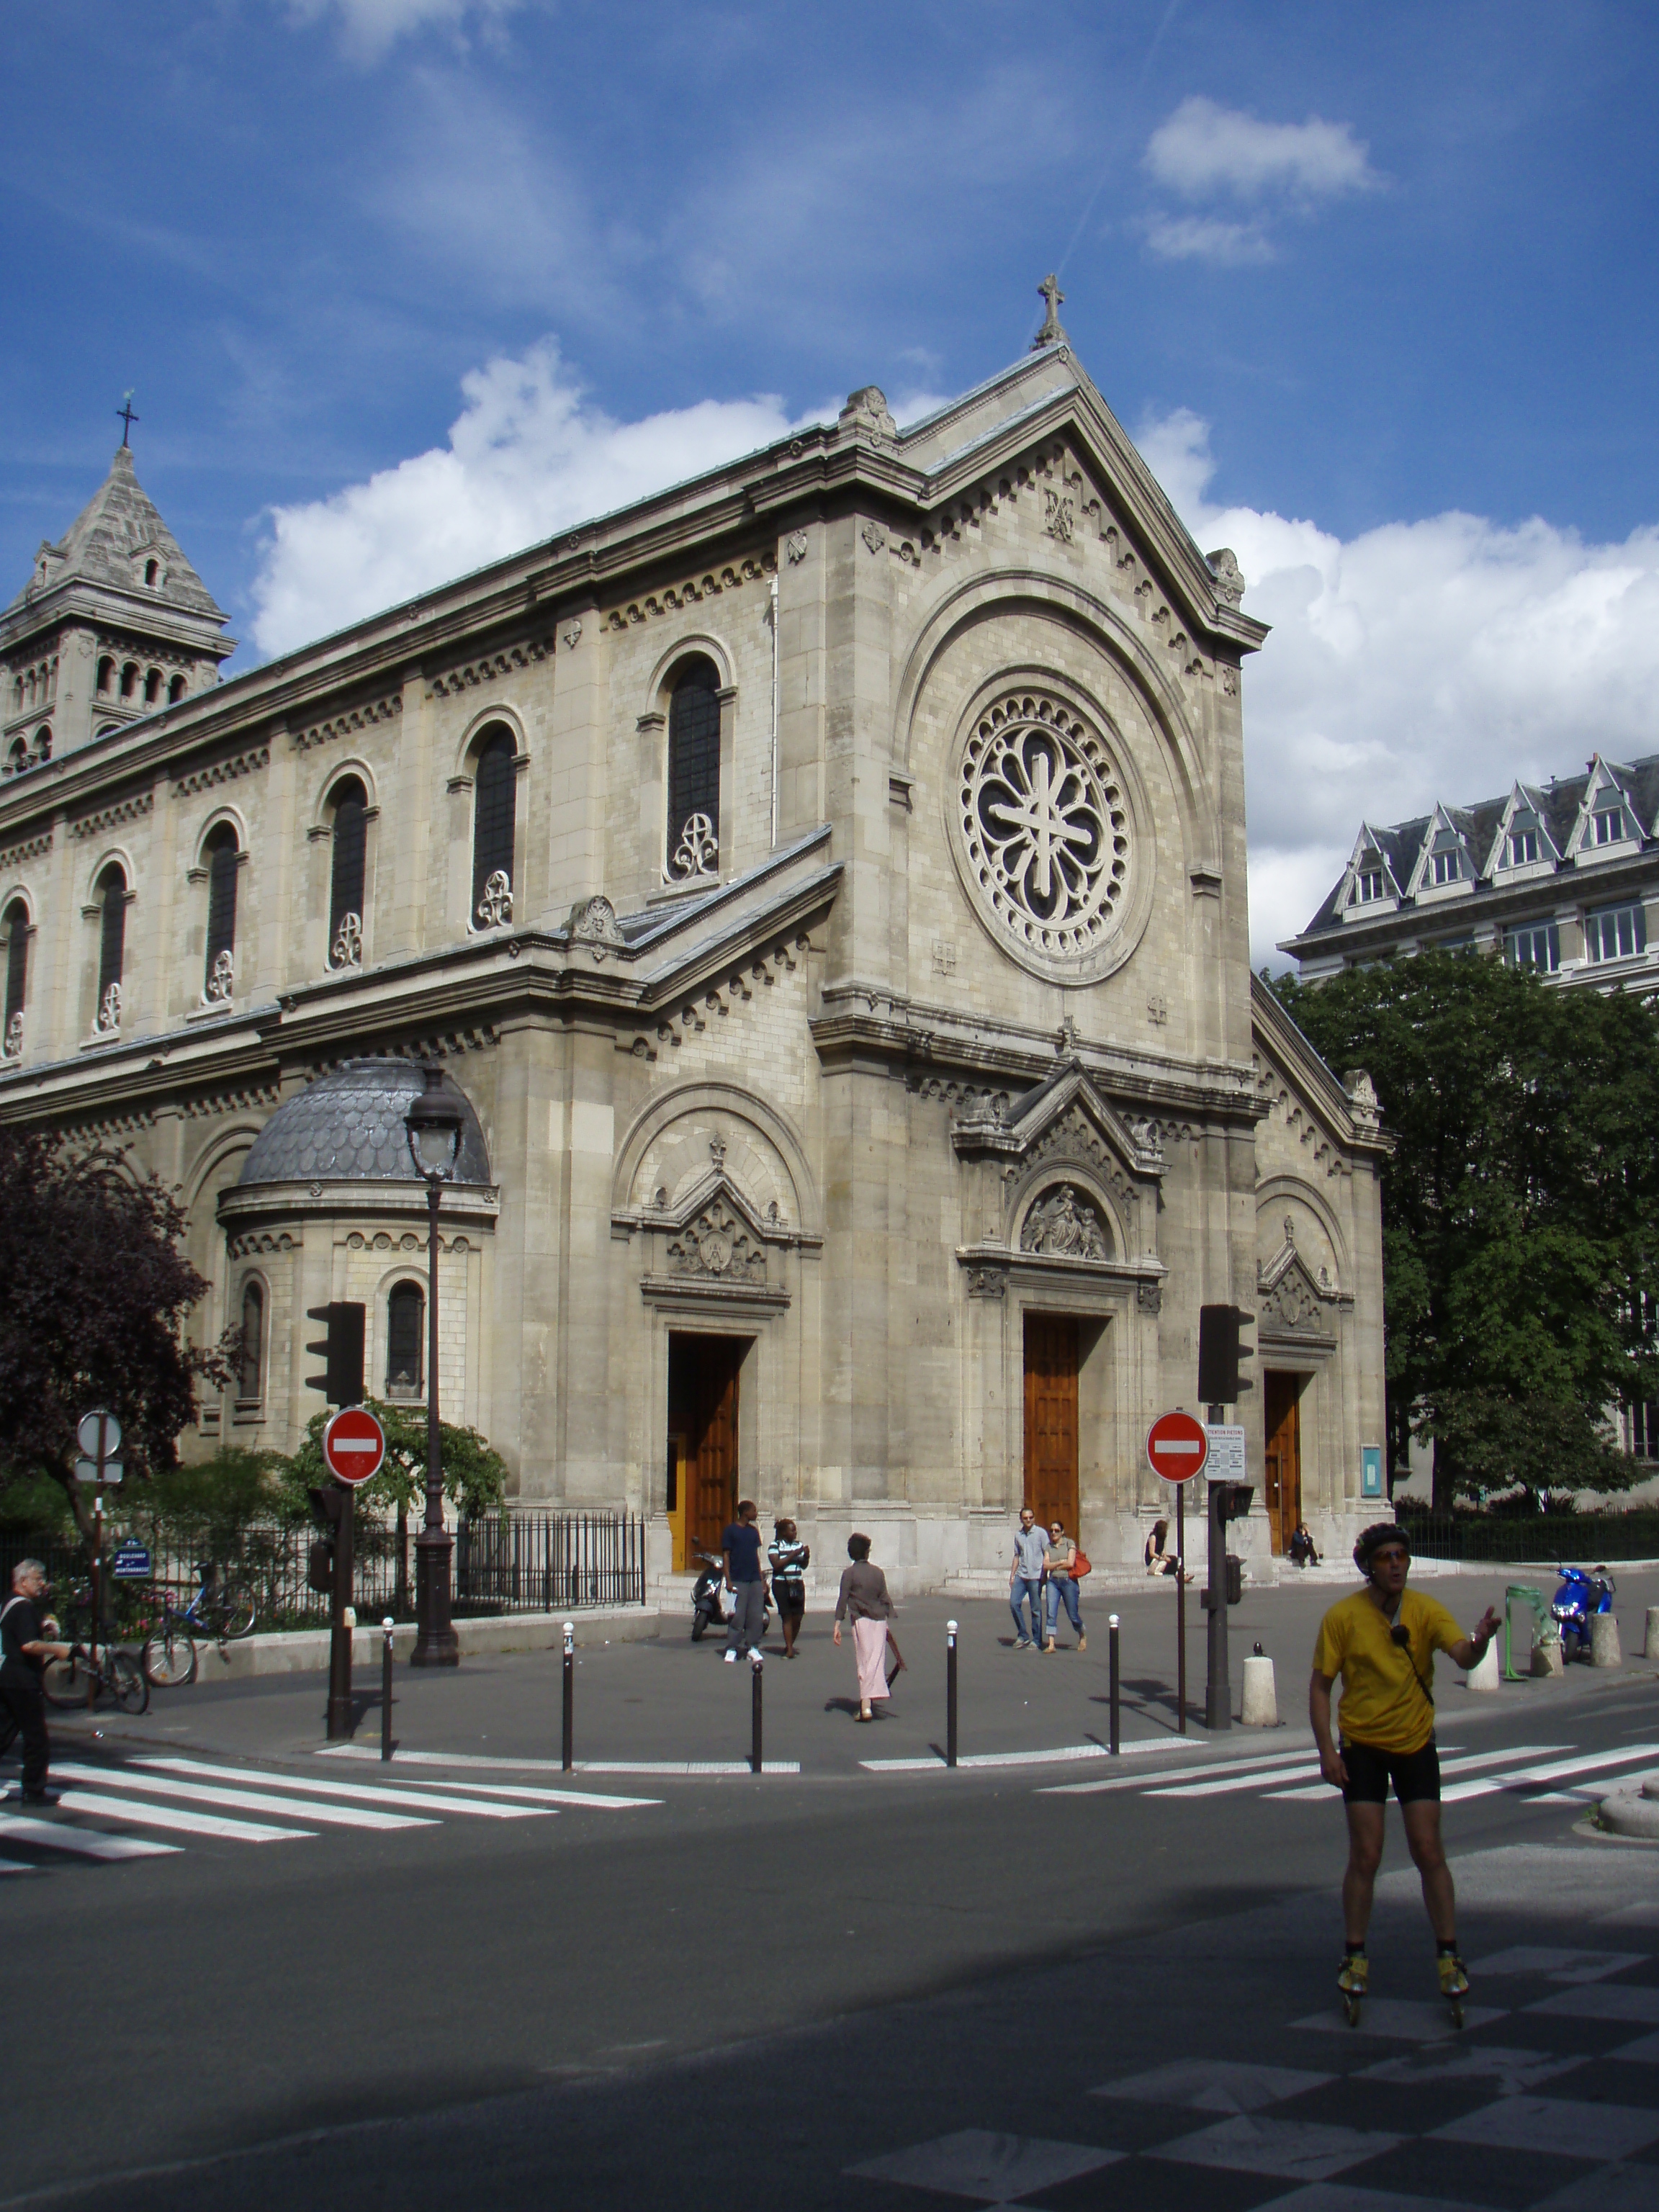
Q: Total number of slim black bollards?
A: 5